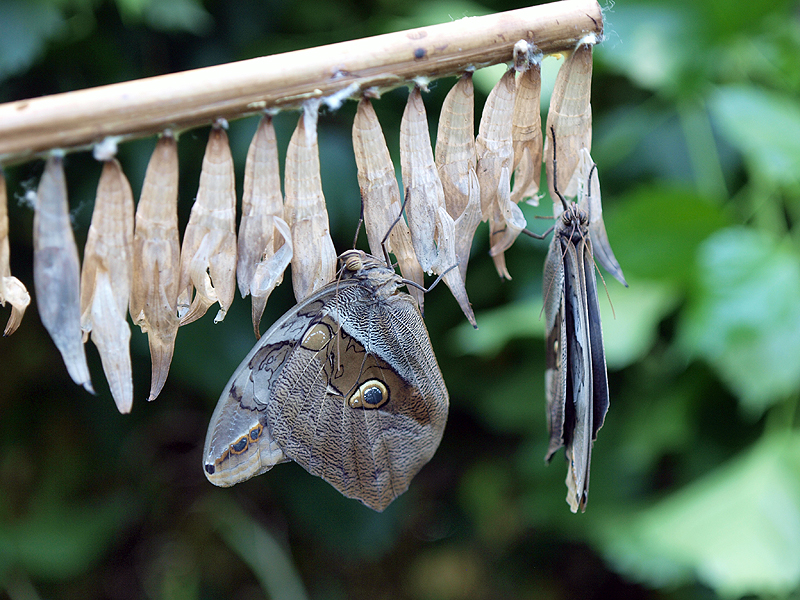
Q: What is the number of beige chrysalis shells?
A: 12